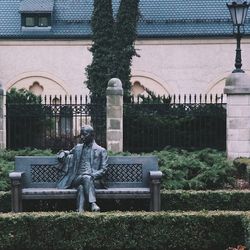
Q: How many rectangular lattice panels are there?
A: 2